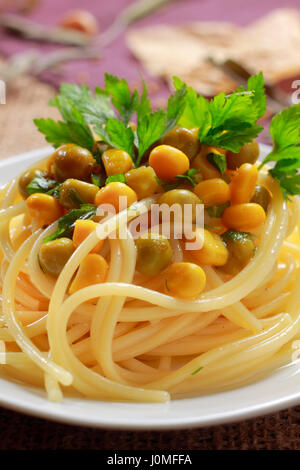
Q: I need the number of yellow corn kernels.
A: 12